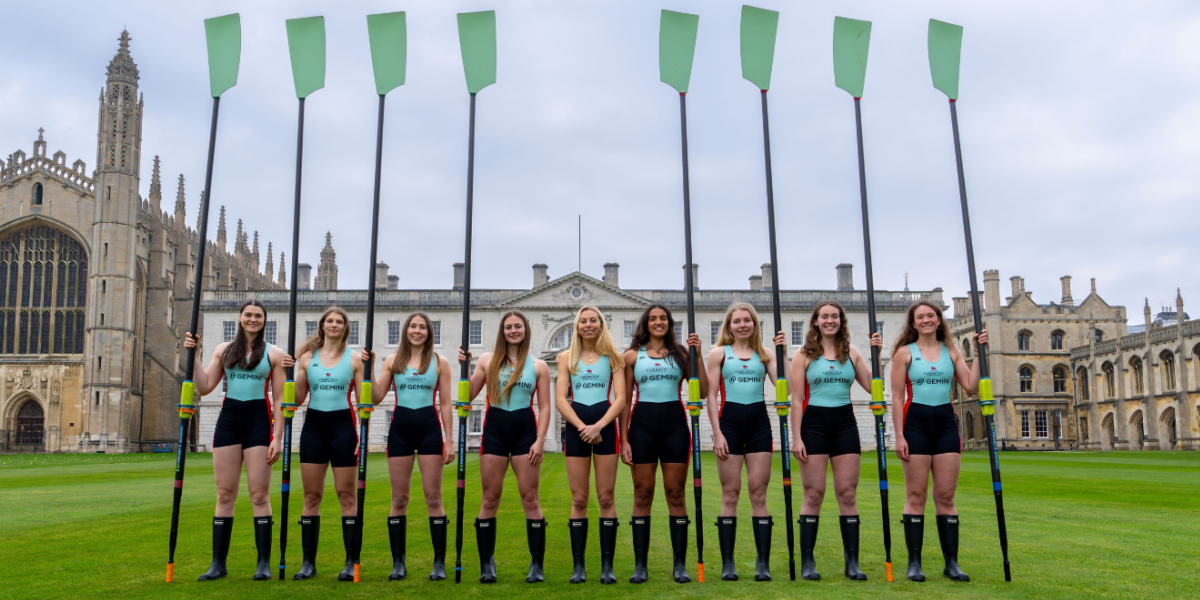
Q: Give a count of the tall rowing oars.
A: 8